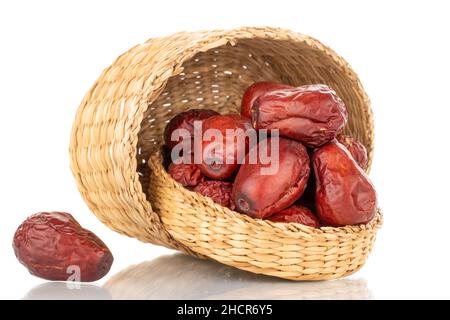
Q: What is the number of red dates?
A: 11